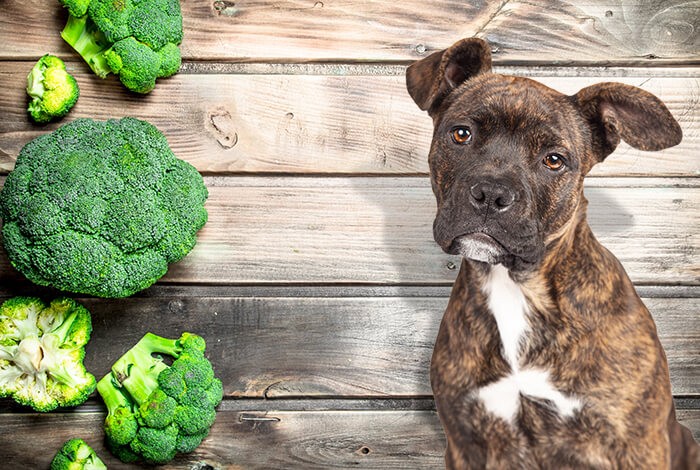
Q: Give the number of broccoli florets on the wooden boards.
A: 6